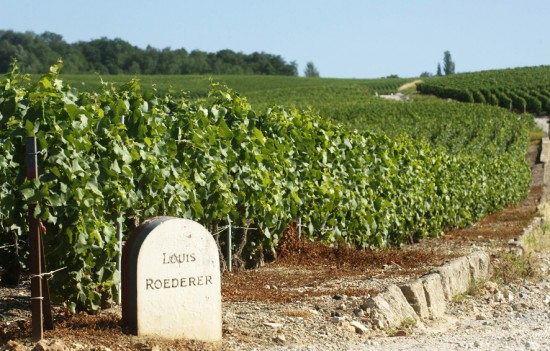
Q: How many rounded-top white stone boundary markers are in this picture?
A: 1